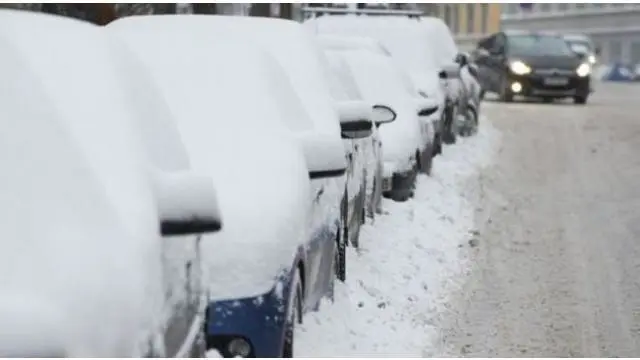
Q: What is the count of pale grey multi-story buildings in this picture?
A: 1